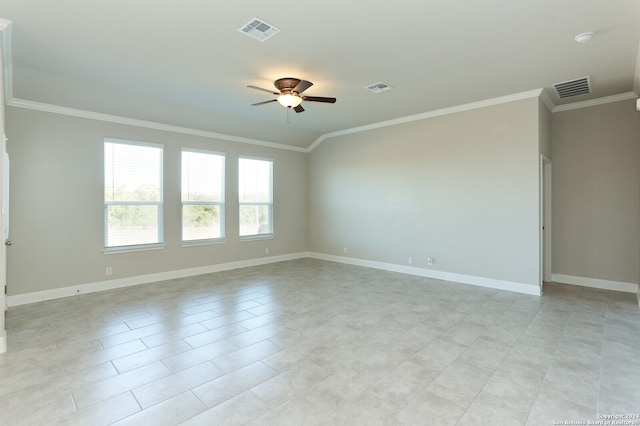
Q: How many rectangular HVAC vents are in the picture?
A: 3